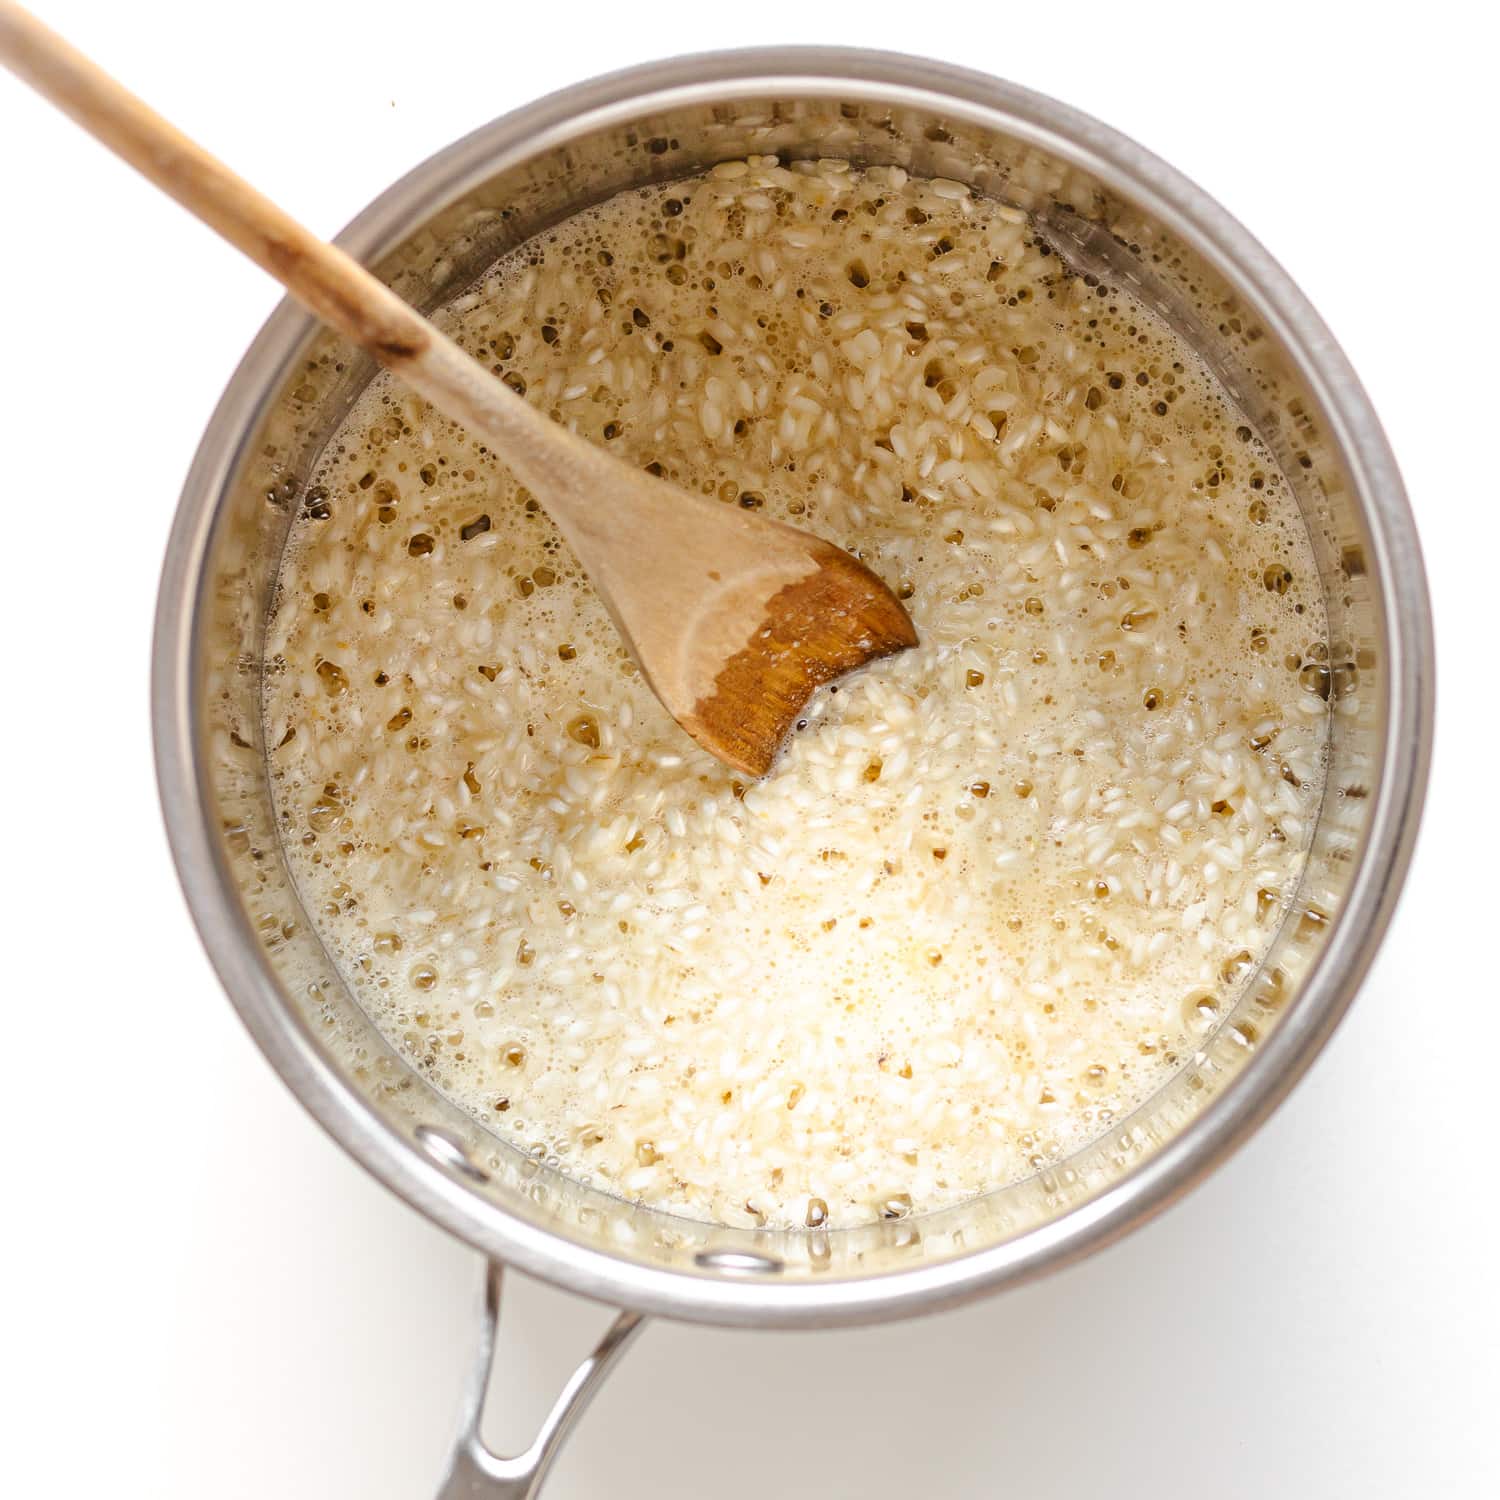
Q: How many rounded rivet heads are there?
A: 2